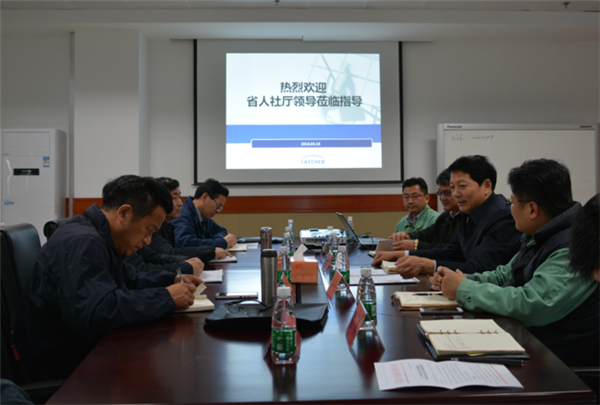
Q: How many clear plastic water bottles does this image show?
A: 10